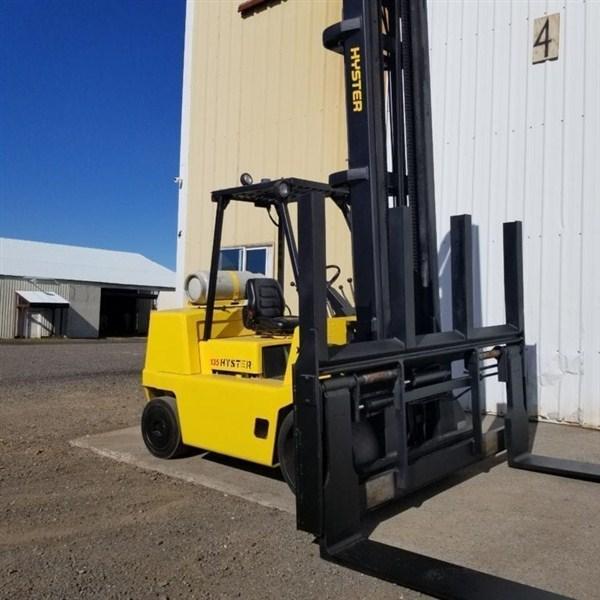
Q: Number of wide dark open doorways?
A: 1